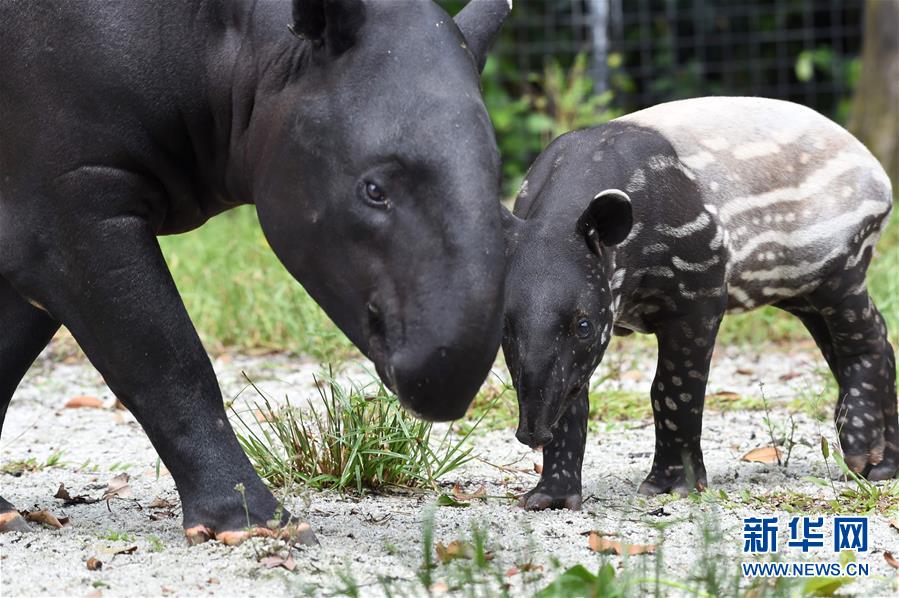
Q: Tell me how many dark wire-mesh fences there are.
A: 1